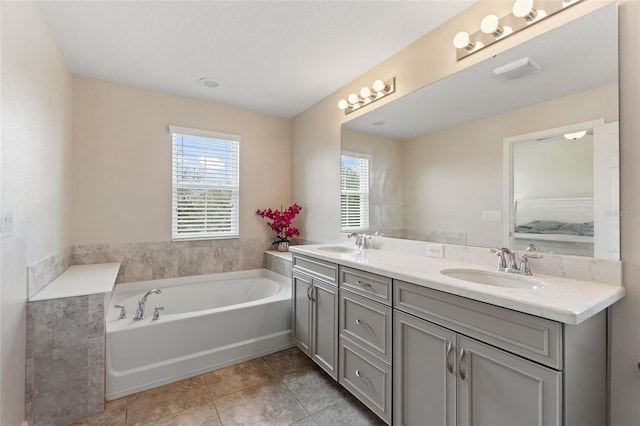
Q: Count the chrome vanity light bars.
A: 2